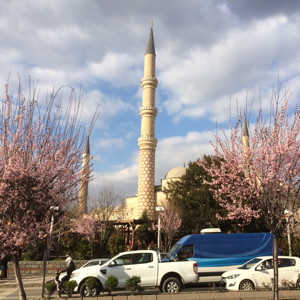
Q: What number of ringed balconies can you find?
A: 3